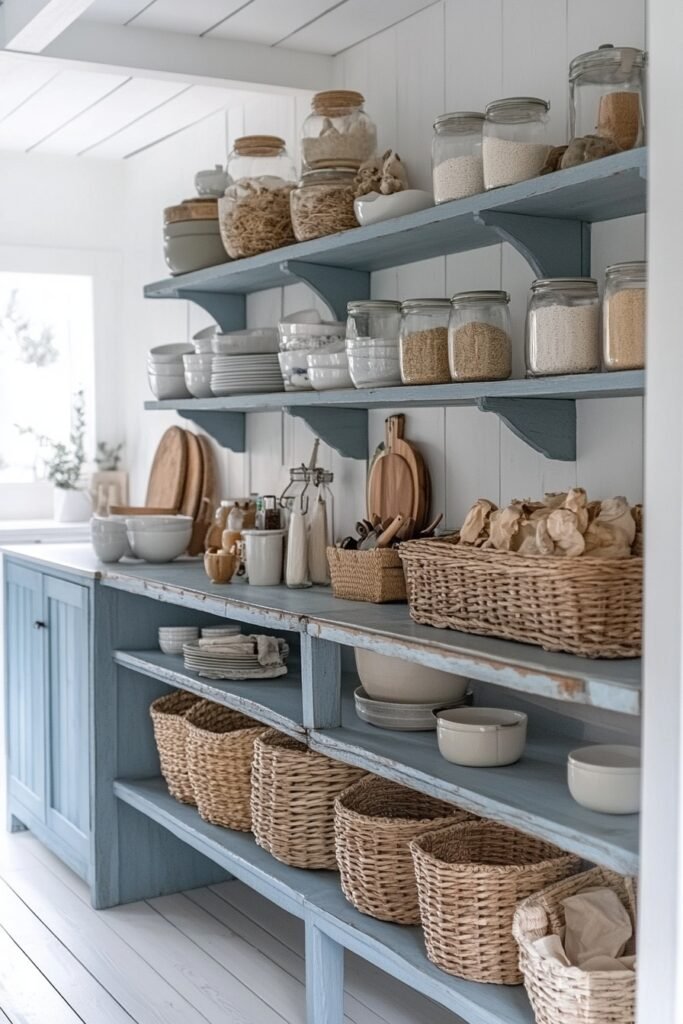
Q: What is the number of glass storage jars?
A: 11